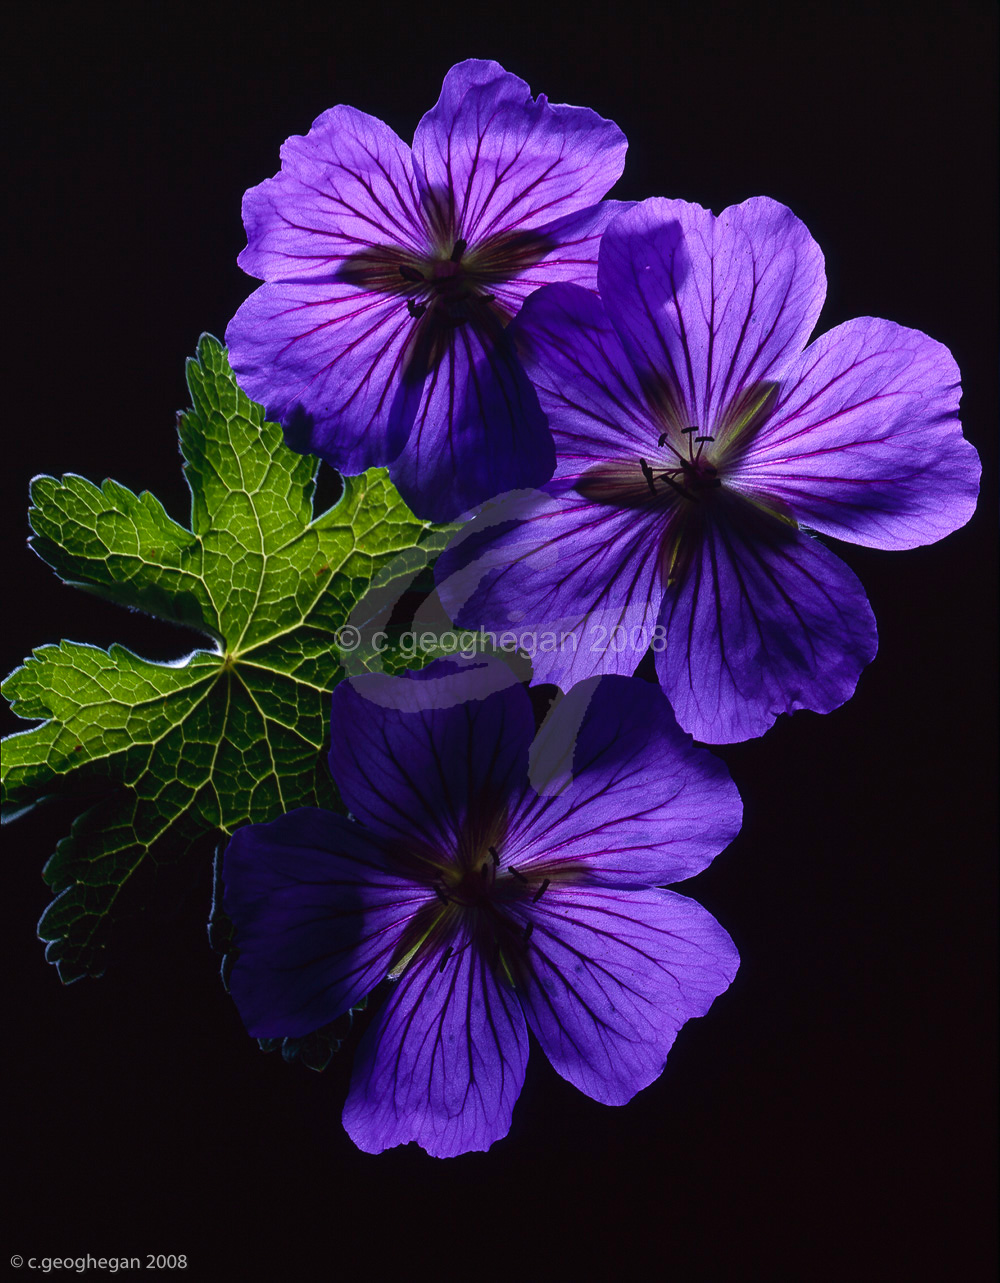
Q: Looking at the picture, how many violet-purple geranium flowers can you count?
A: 3